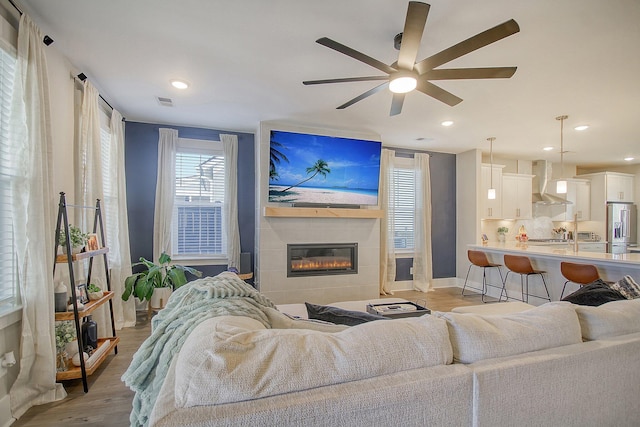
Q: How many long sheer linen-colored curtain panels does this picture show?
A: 7